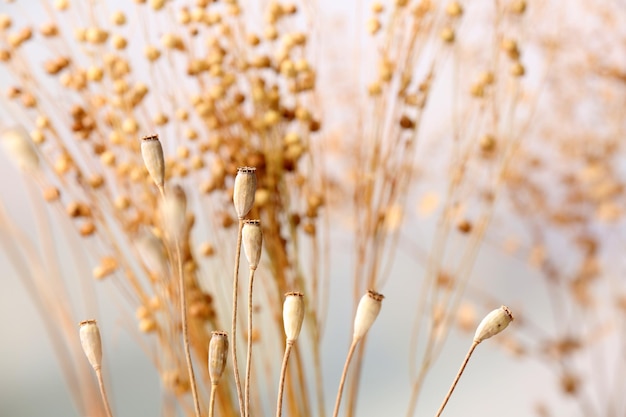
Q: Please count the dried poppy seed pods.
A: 8